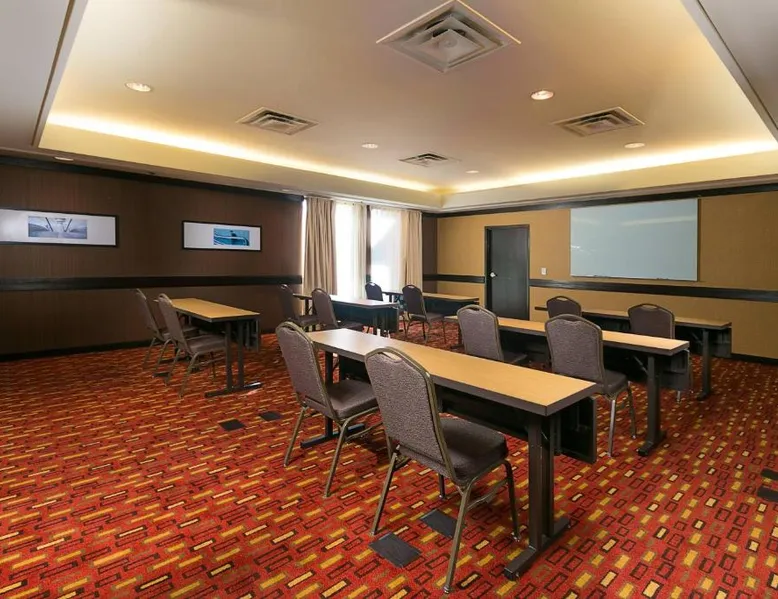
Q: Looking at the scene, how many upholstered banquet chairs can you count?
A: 12